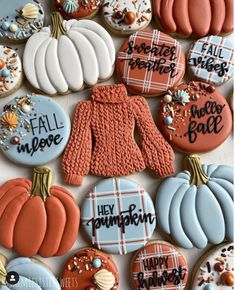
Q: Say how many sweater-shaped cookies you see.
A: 1